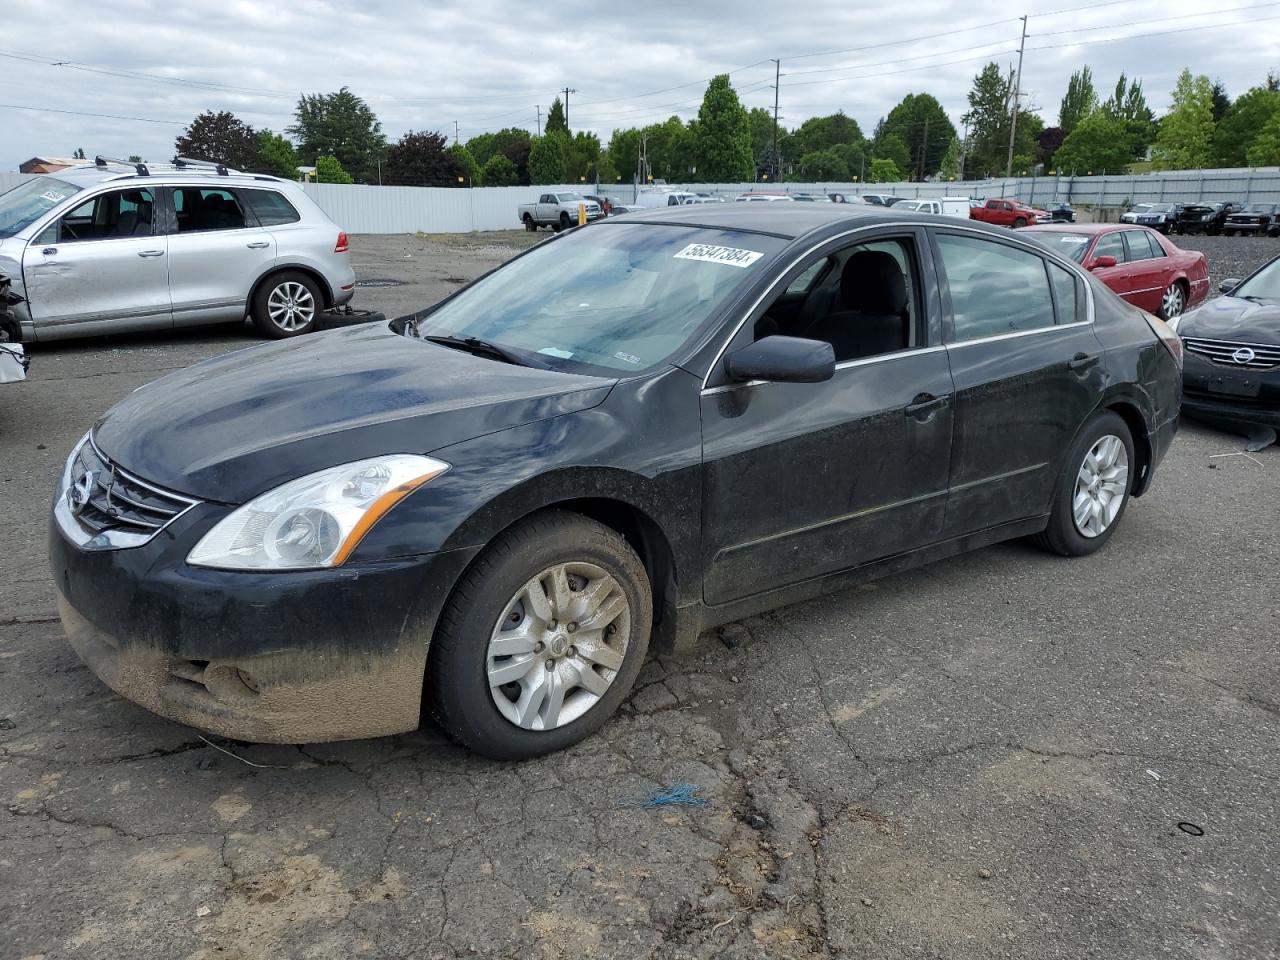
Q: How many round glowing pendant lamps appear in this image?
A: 0